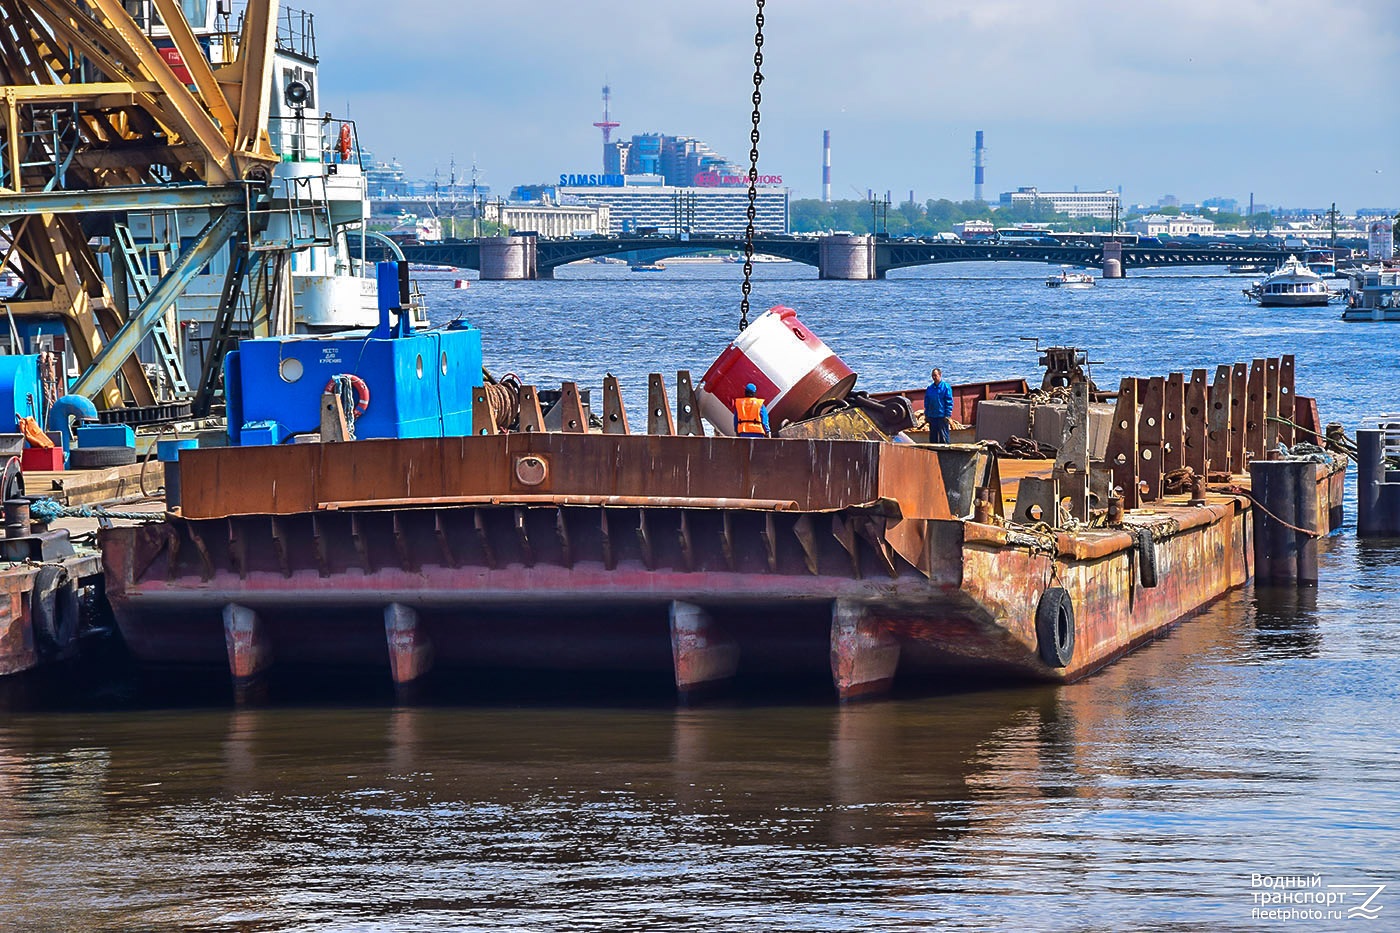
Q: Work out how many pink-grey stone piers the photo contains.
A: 3